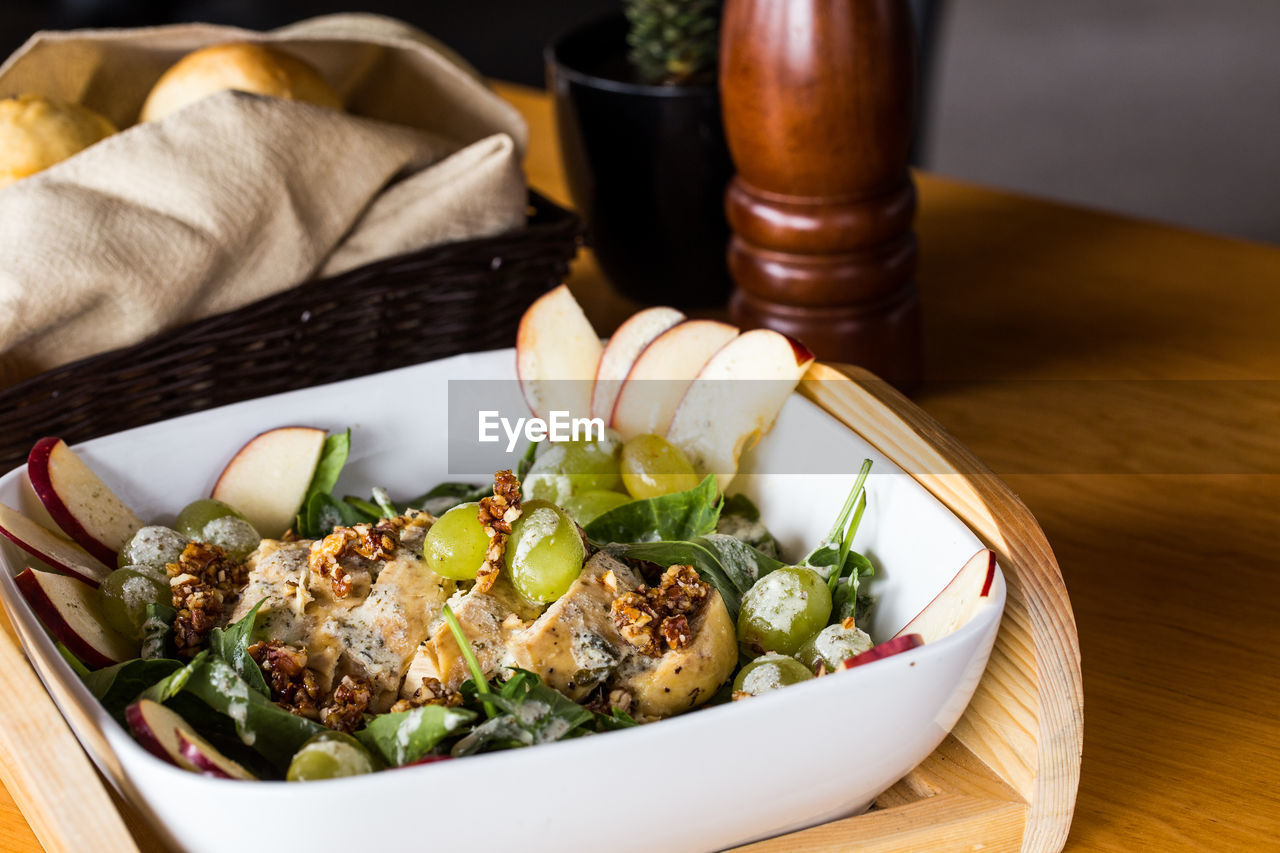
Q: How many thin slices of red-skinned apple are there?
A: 12